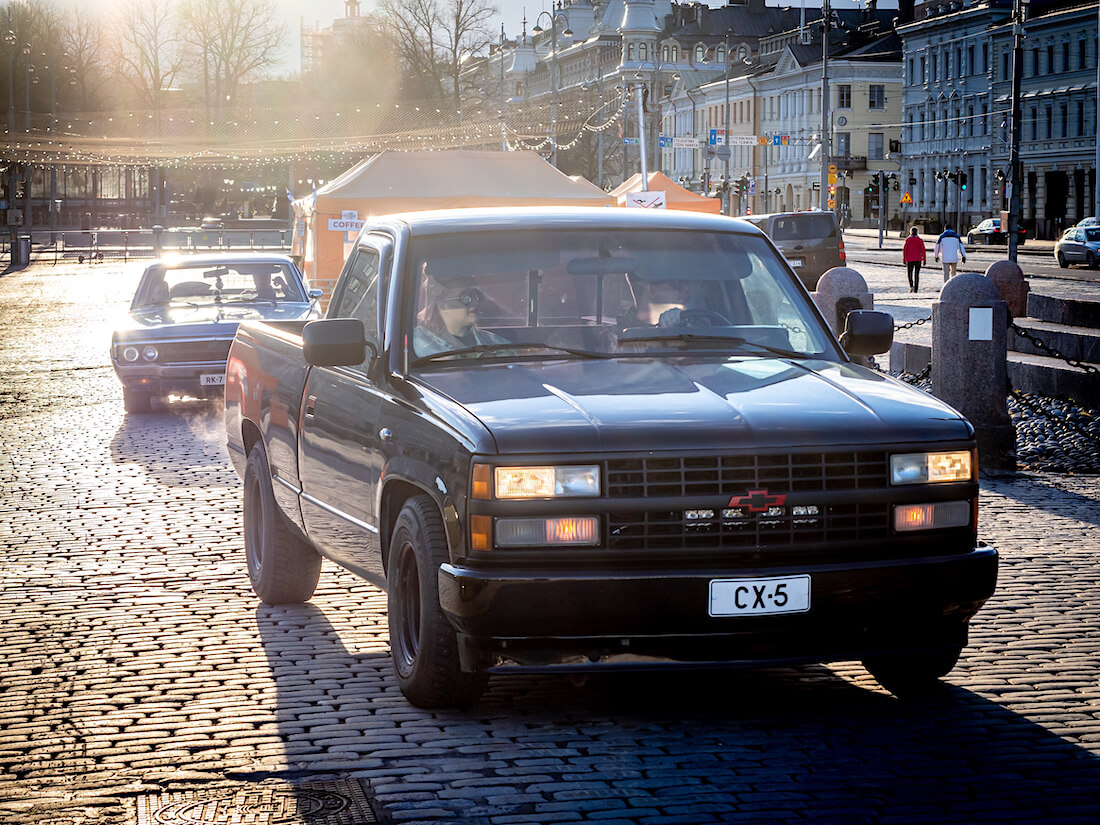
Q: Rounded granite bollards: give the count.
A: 3